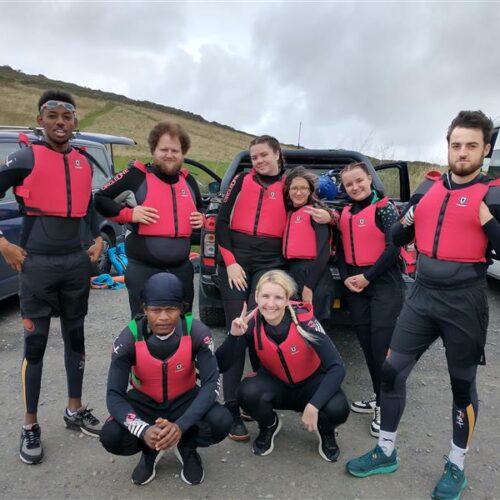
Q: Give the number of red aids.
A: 8